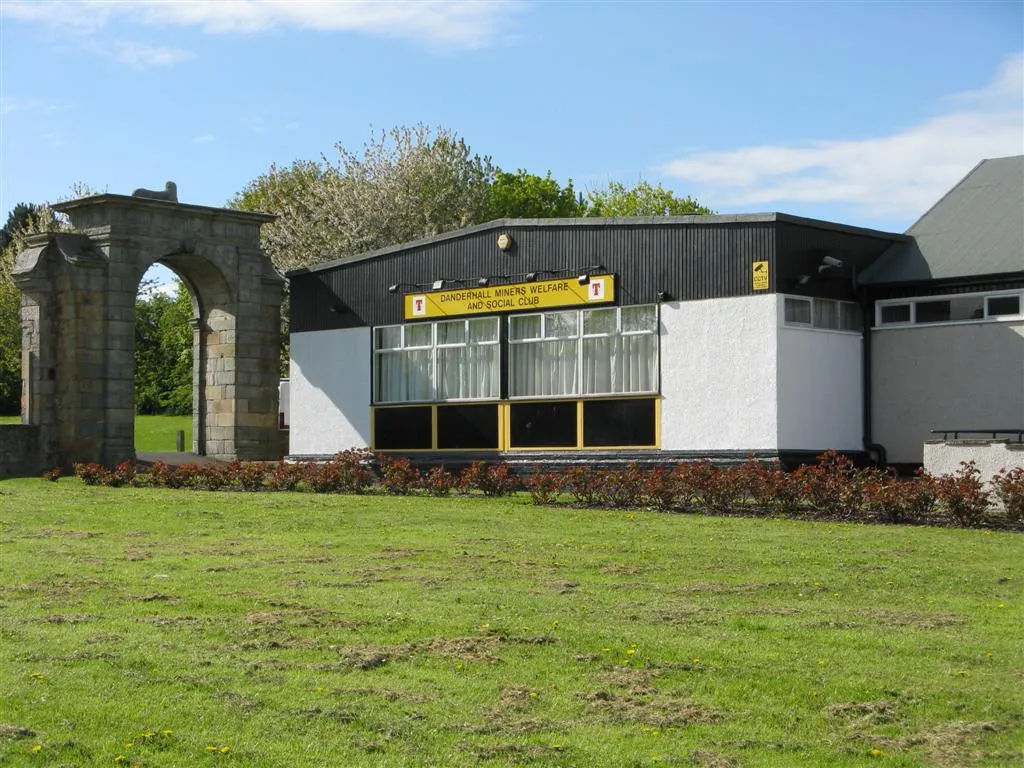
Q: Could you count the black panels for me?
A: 4